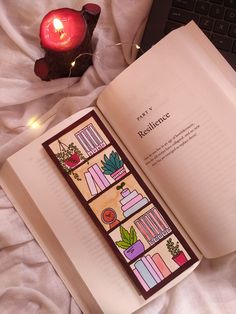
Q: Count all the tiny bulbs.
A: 3